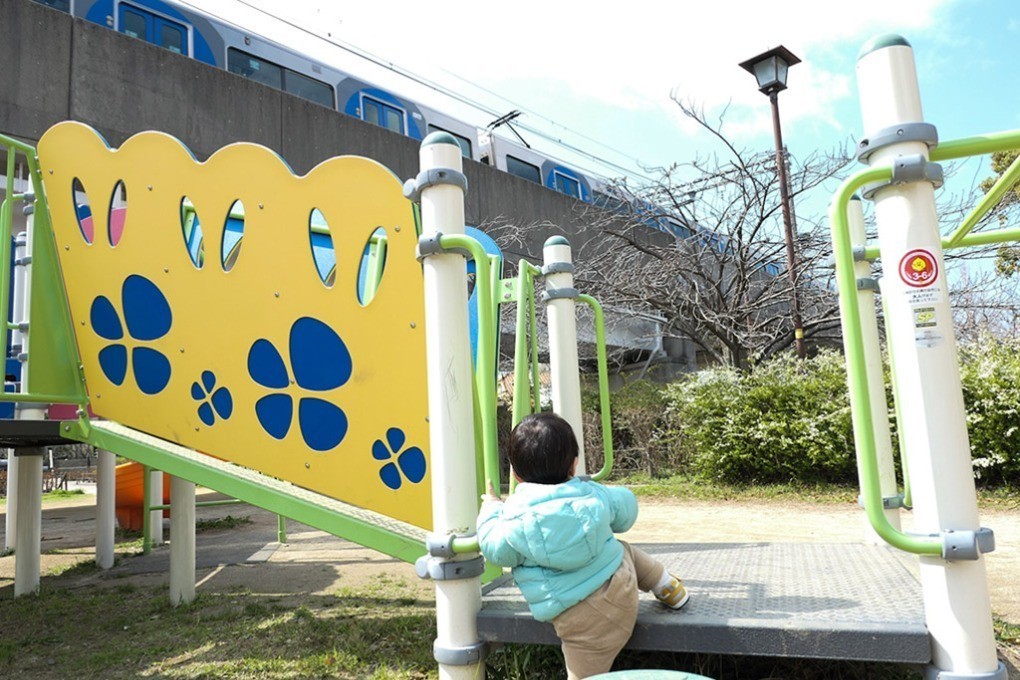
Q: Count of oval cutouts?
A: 6